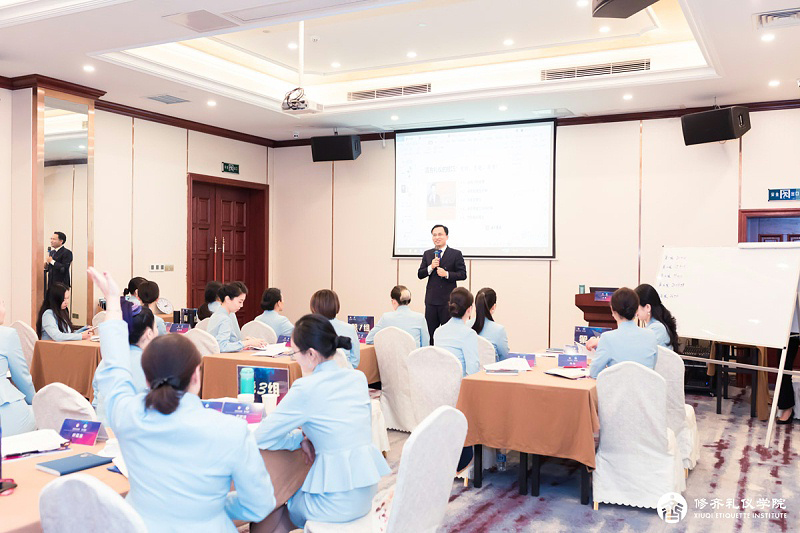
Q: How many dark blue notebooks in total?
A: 1